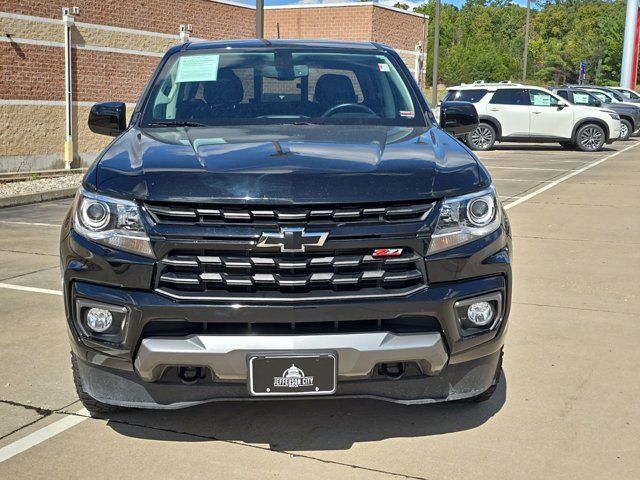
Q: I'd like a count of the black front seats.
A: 2